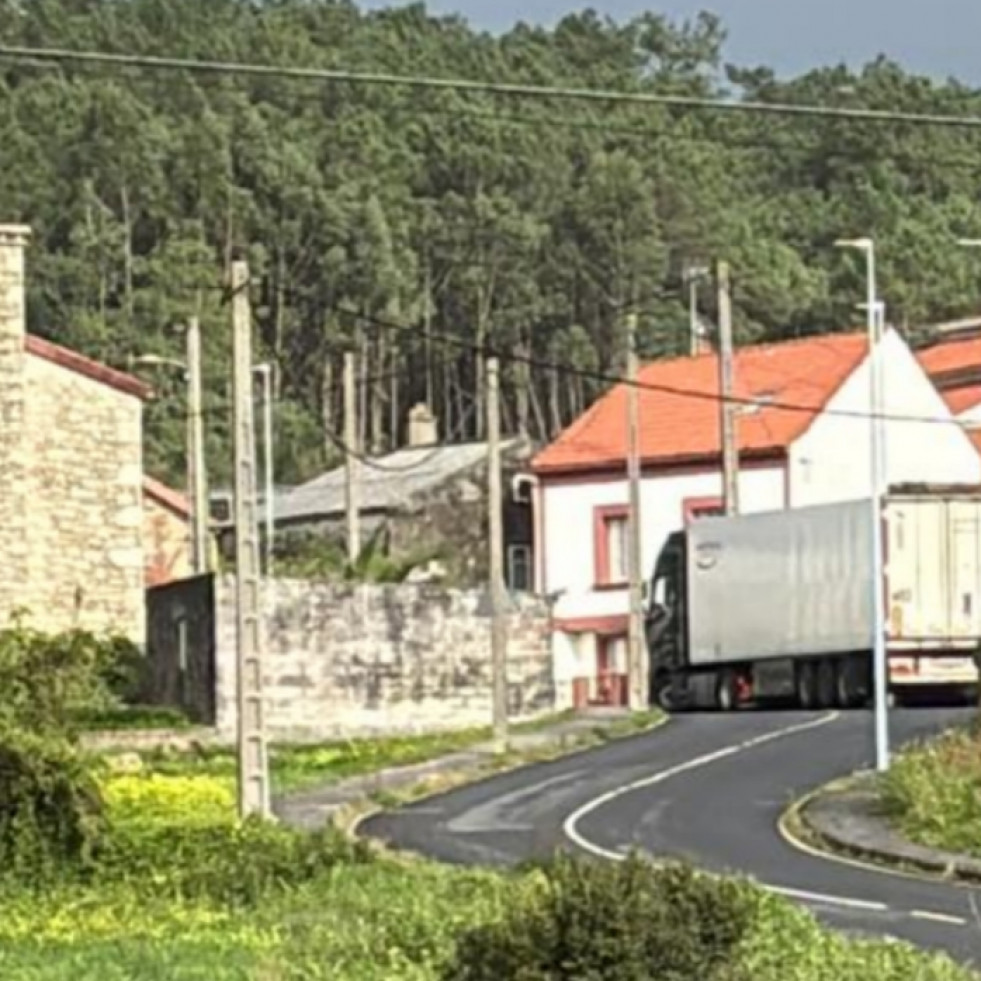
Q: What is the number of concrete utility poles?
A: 6